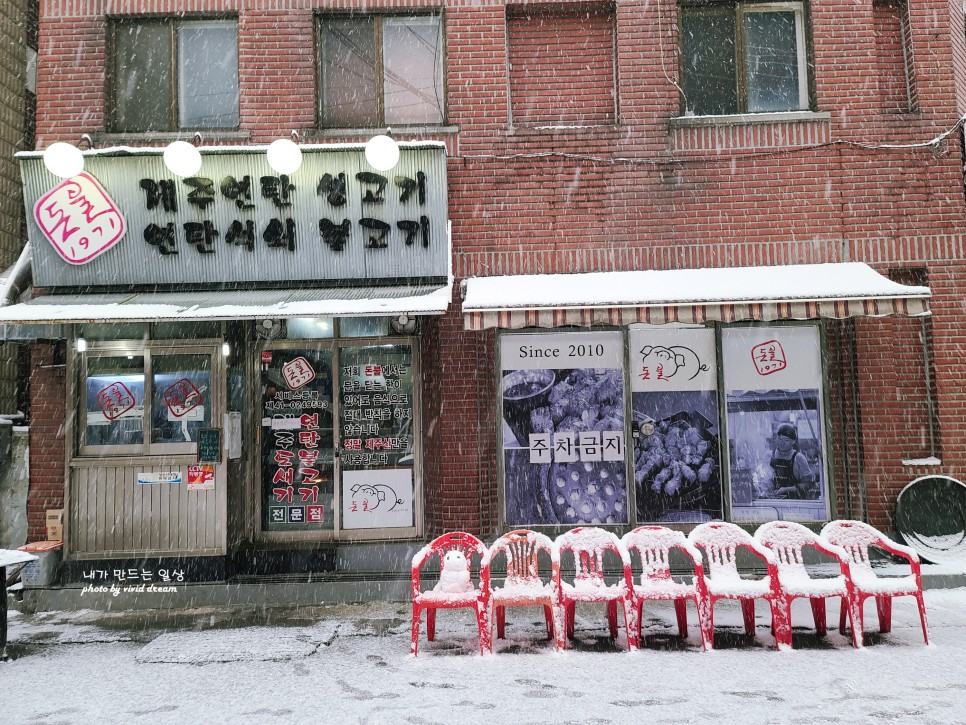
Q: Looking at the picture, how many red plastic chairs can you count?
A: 7